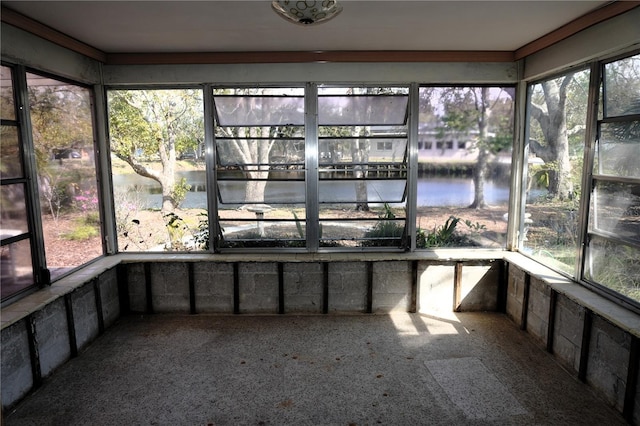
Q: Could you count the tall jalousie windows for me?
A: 4